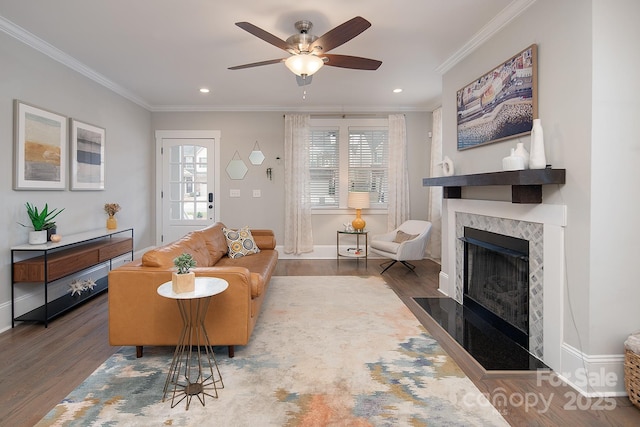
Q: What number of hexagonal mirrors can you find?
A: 2